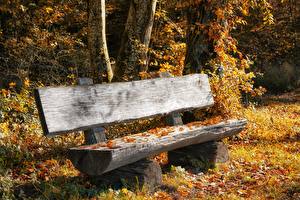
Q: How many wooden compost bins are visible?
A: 0